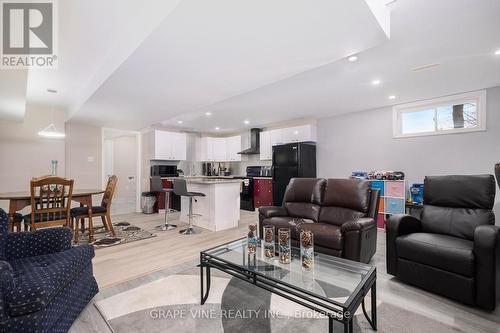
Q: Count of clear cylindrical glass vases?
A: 4